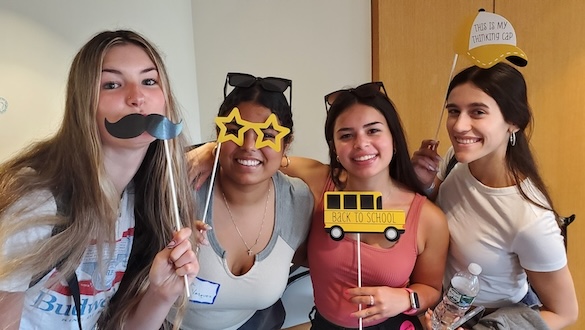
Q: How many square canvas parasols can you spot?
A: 0